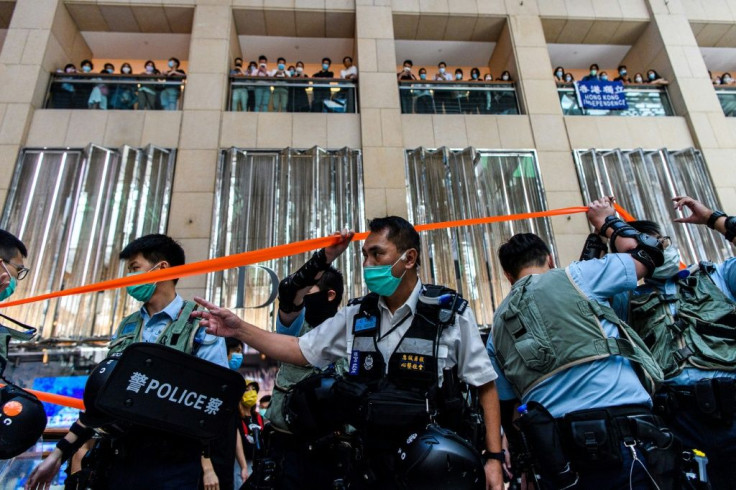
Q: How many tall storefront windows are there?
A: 4